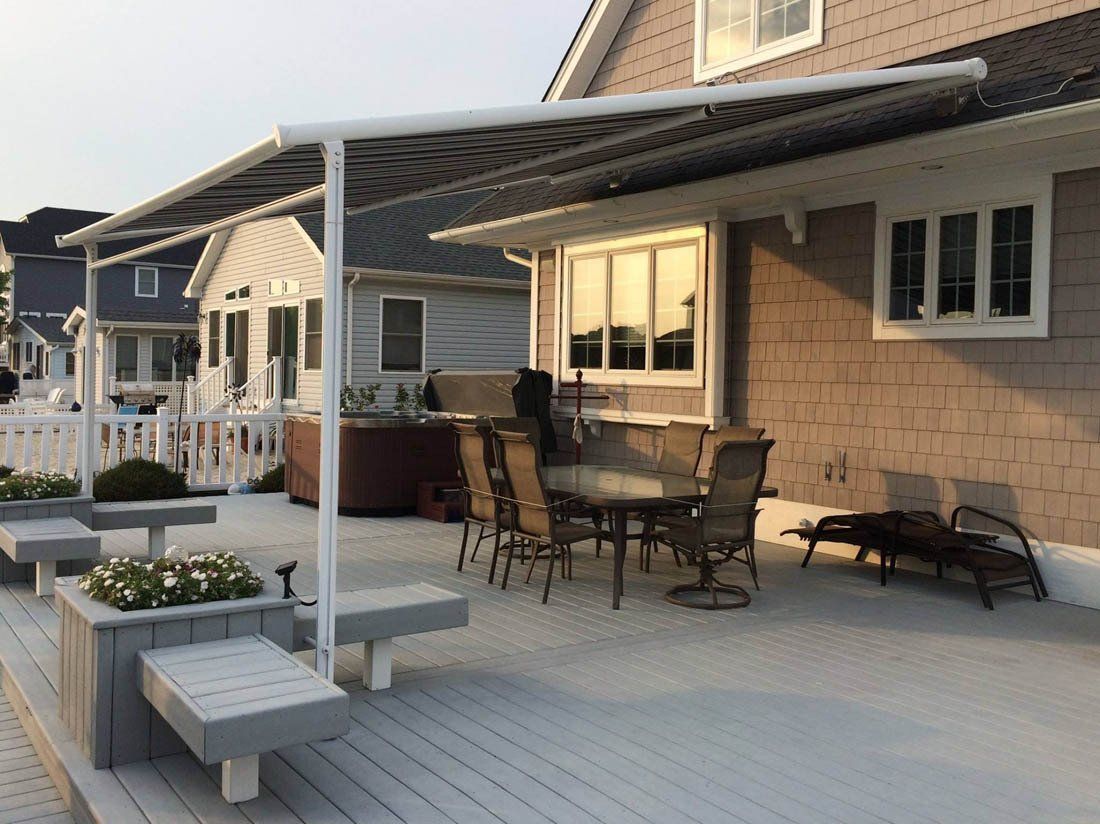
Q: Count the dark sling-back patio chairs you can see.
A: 6